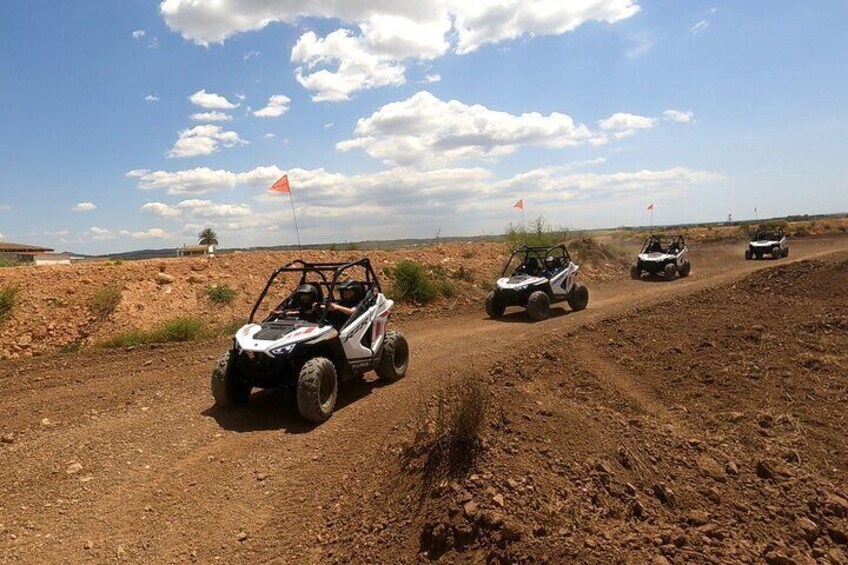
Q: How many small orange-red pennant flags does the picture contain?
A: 4